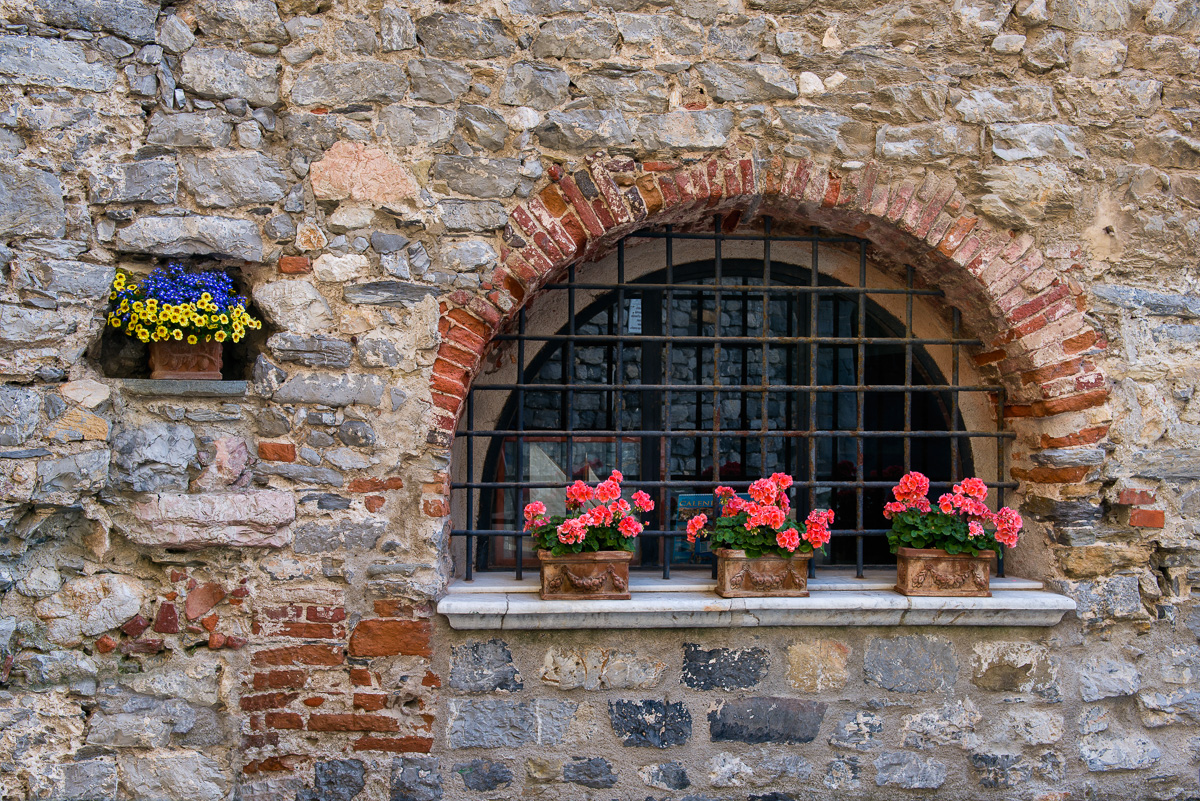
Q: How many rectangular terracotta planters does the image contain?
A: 4